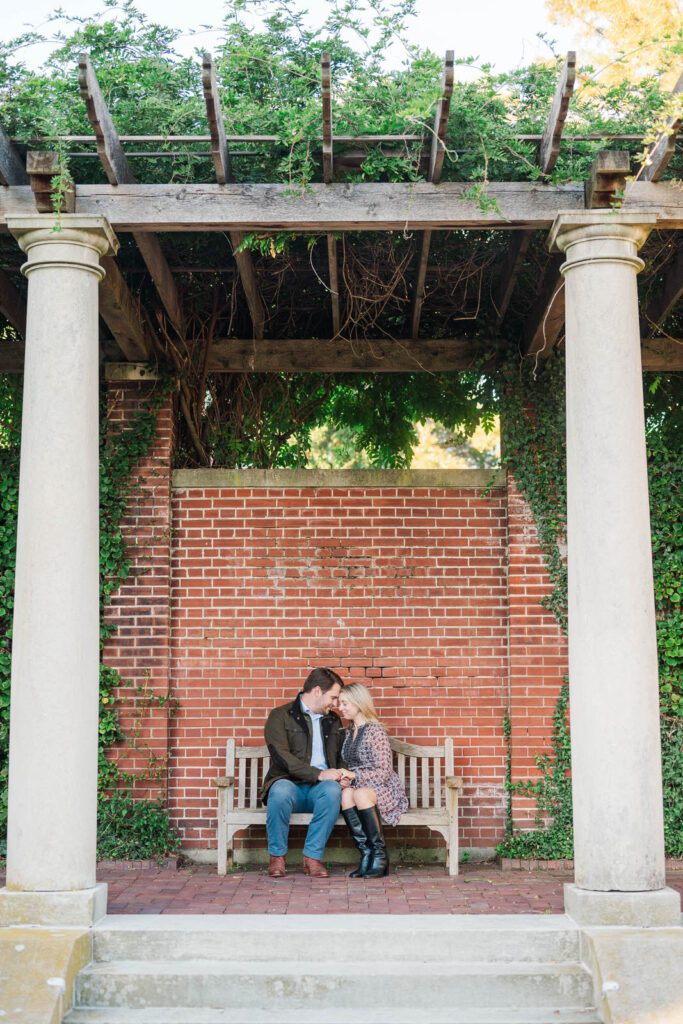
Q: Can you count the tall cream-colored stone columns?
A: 2